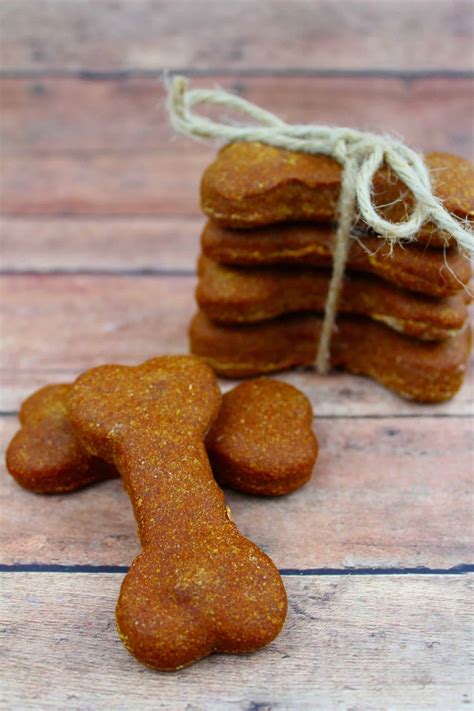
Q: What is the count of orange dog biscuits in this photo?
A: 6